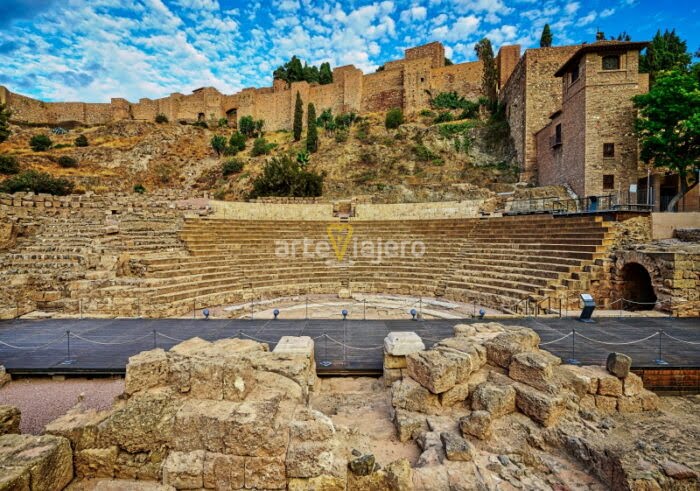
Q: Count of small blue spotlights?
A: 5